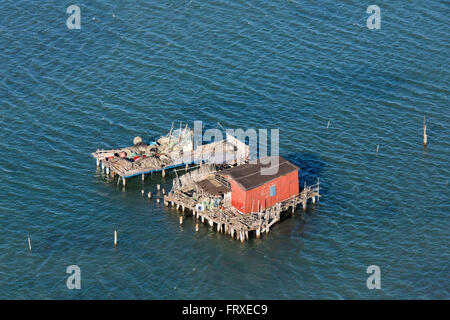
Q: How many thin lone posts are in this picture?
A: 5